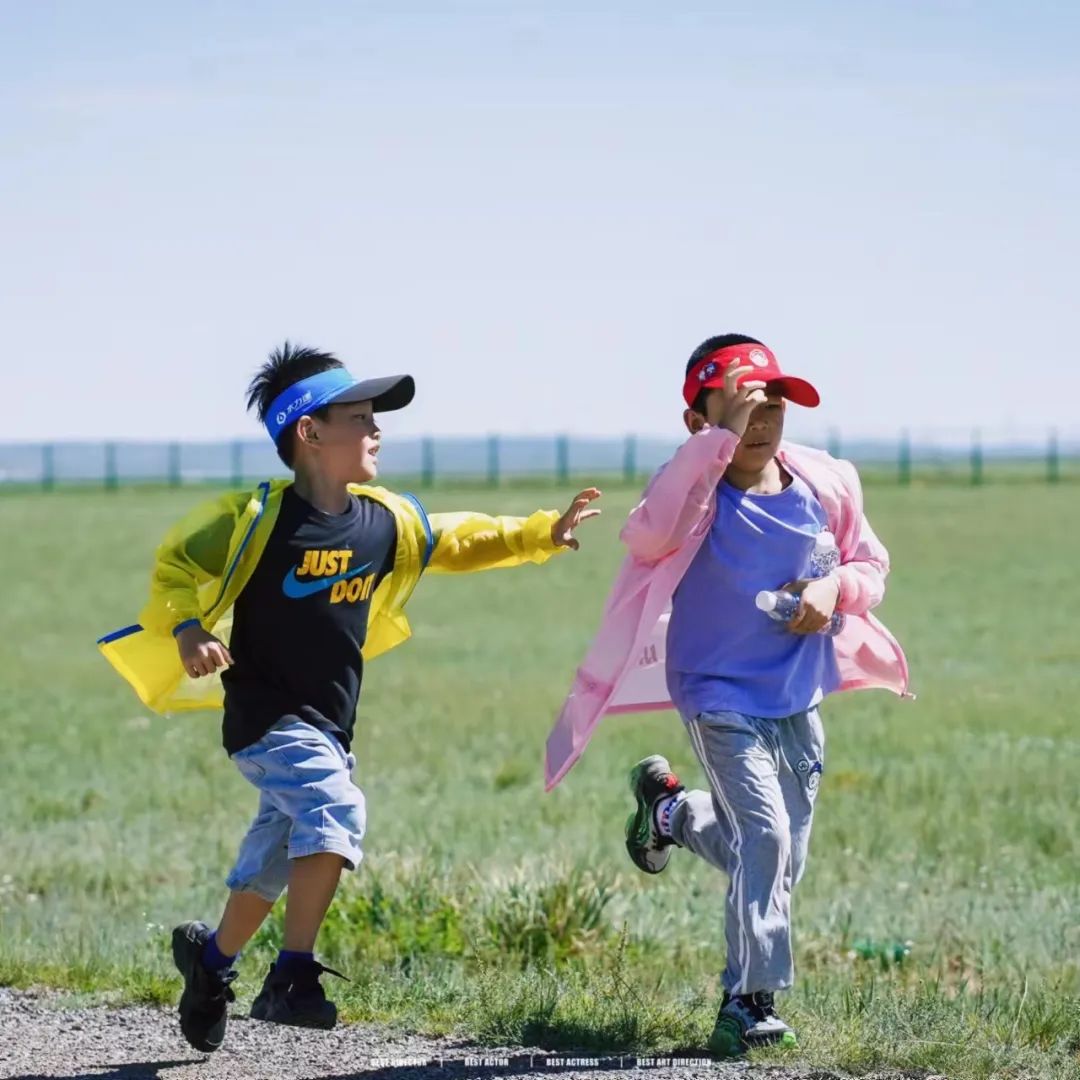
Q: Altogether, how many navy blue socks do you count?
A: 2